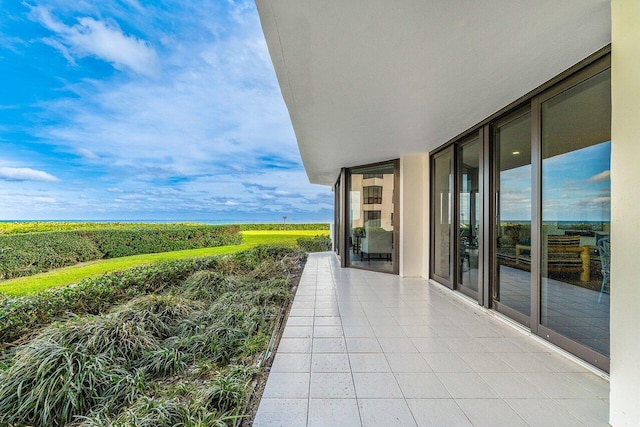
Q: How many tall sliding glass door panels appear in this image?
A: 4